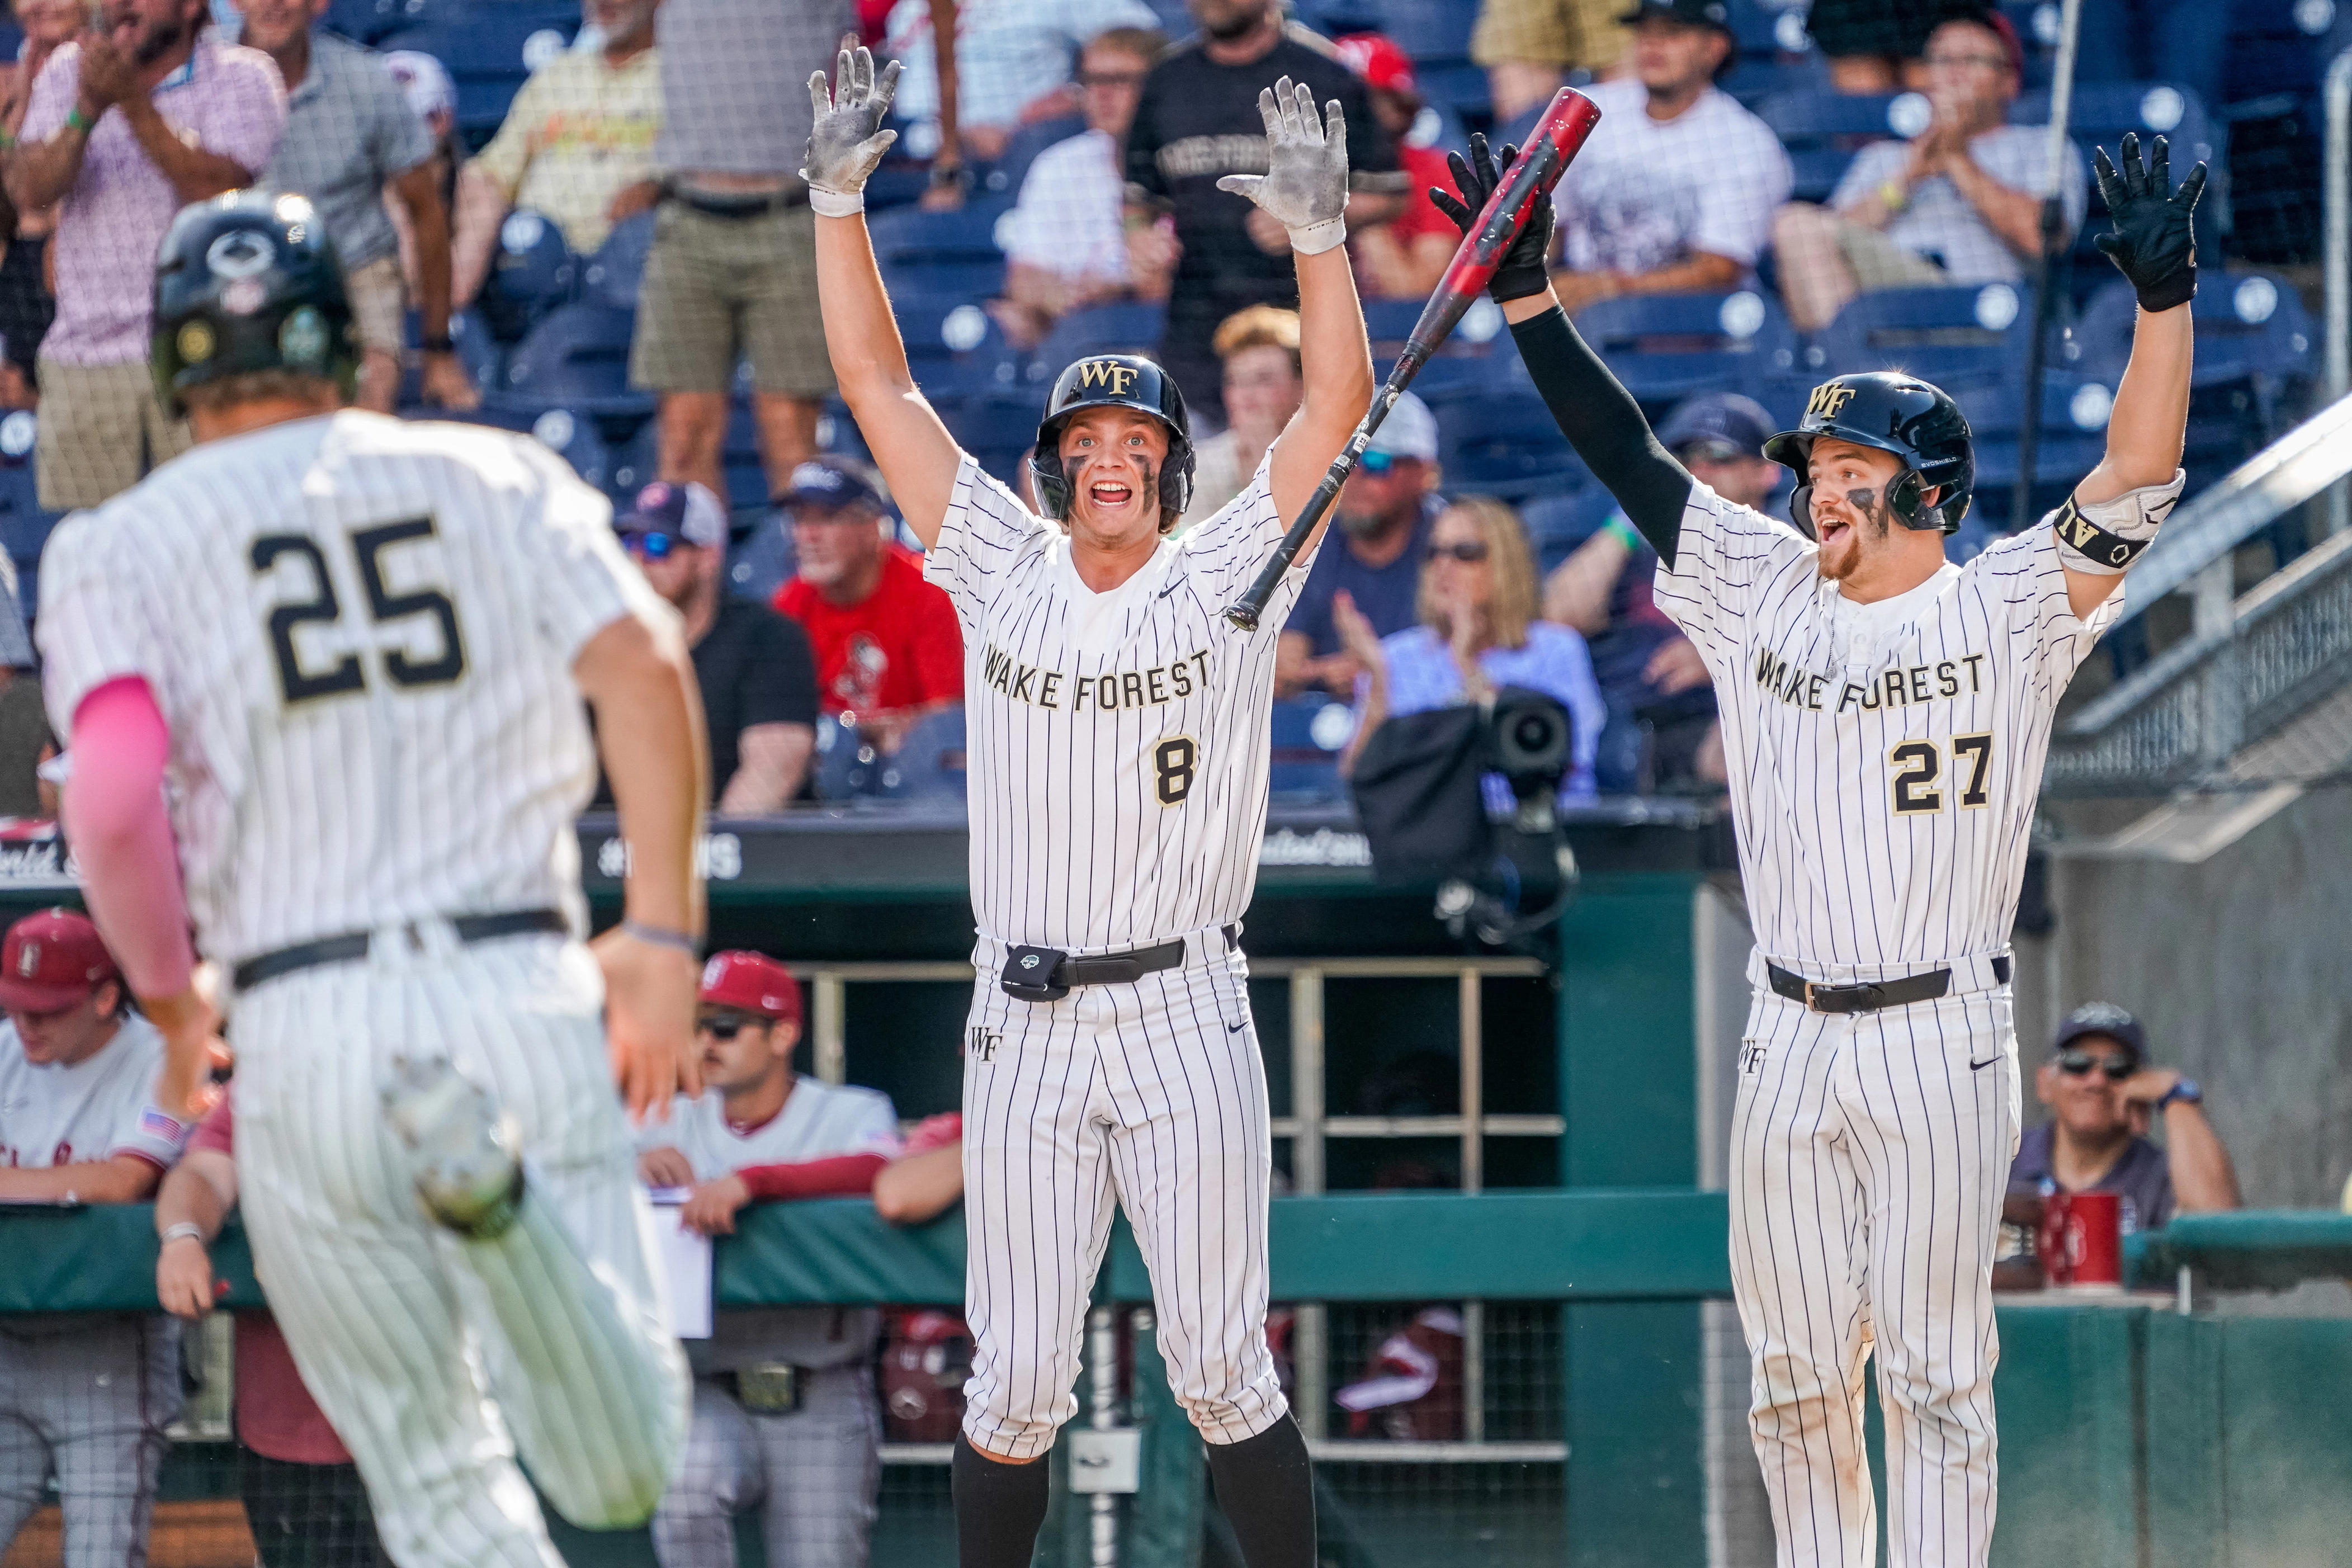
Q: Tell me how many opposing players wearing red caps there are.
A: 2